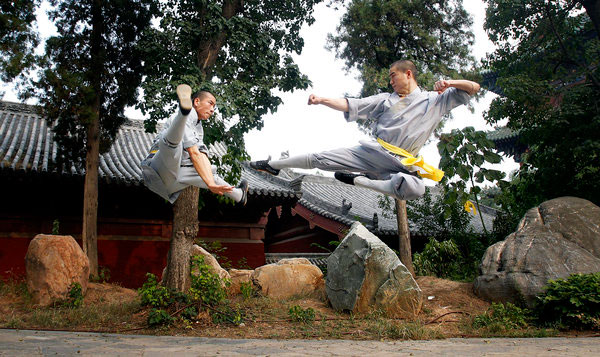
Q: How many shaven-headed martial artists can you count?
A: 2